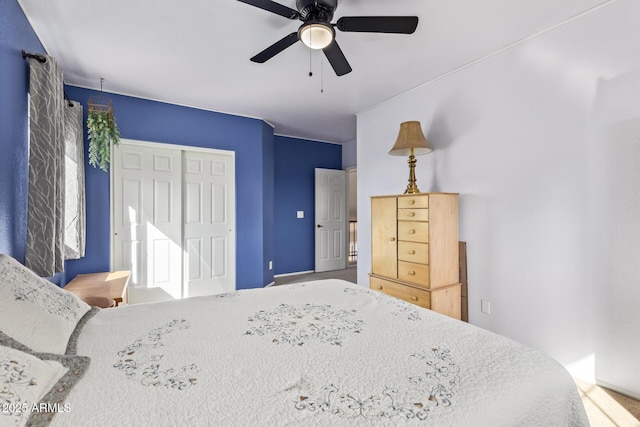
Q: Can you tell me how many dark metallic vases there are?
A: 0